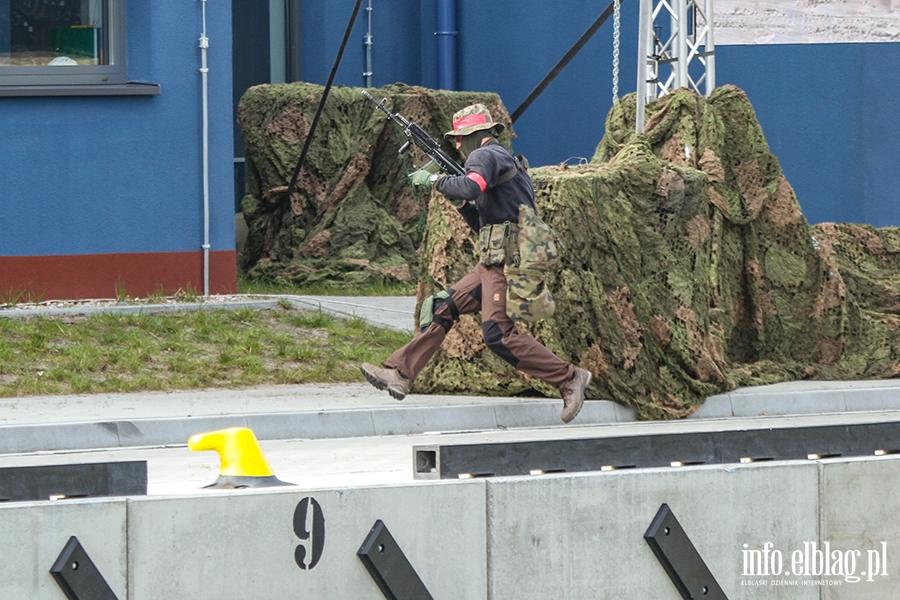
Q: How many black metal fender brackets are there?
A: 3